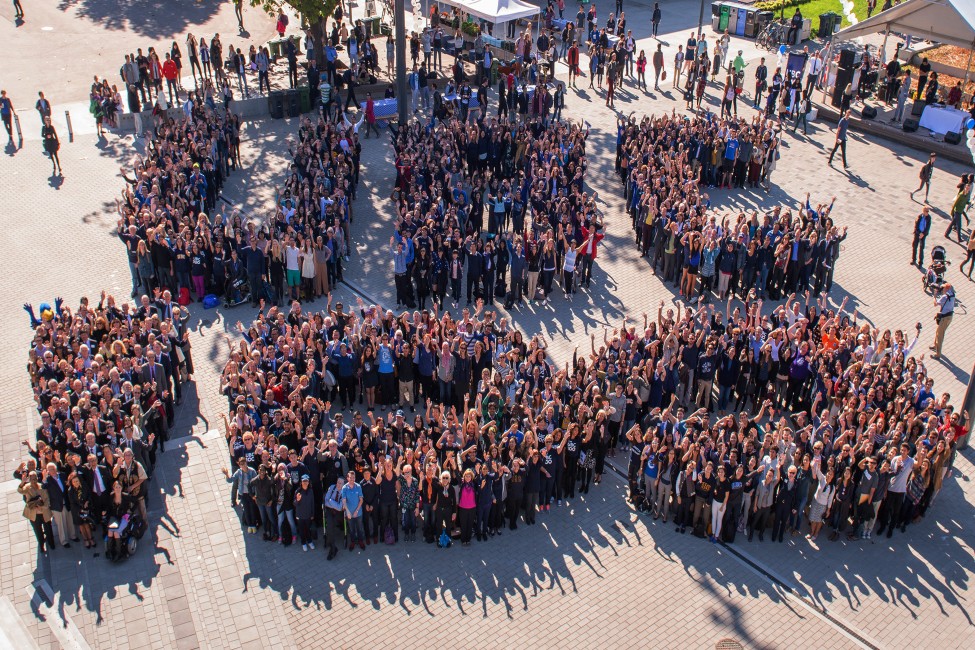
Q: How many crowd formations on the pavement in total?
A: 6